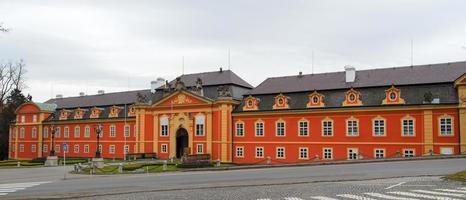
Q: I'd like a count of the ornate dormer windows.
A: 10